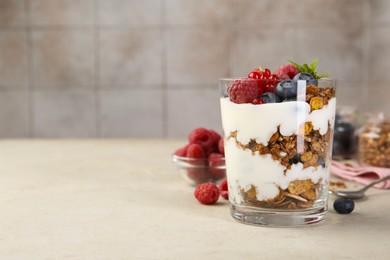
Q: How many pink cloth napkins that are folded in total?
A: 1